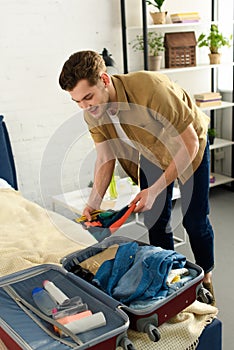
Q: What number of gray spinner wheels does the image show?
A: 3